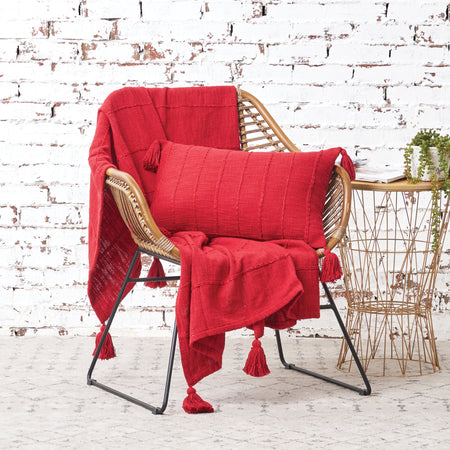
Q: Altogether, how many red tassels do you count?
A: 7